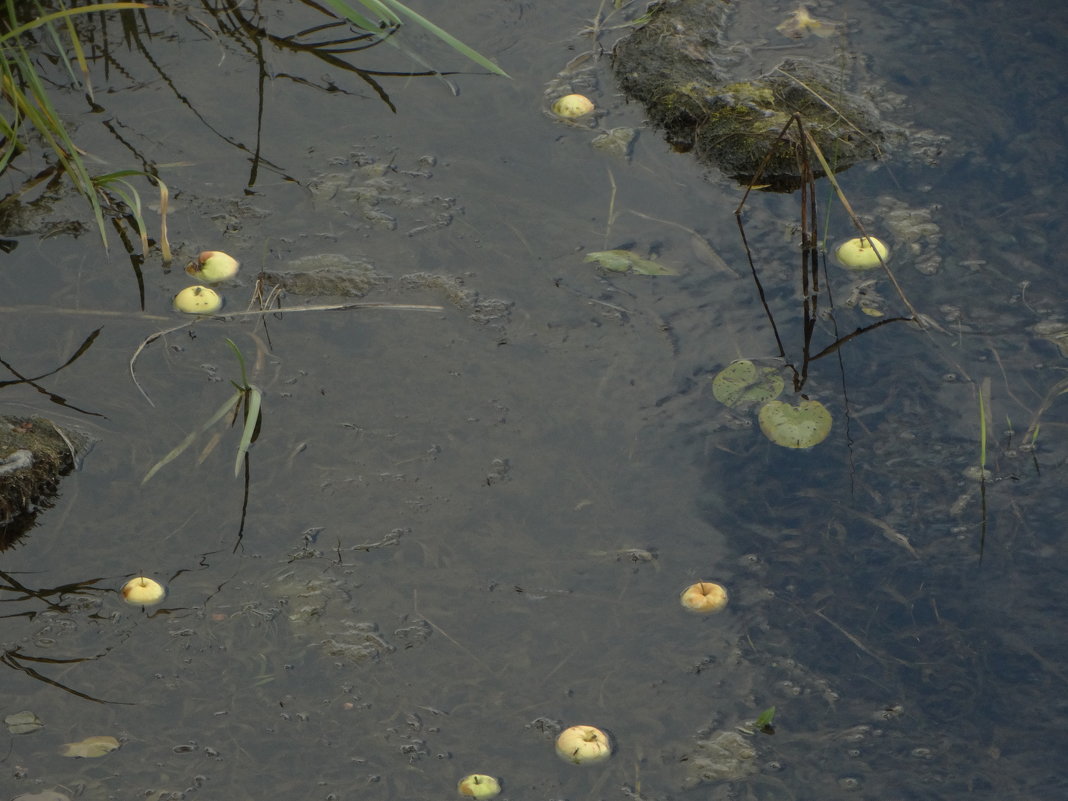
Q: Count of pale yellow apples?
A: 8